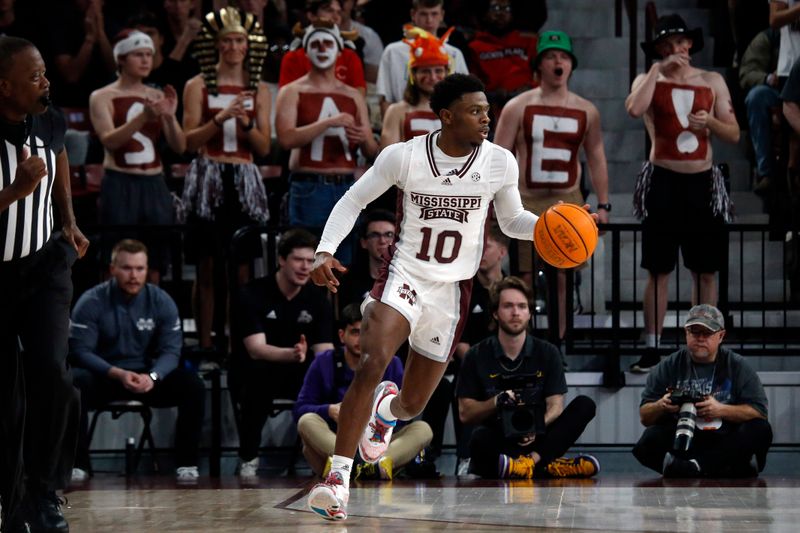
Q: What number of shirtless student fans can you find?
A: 6